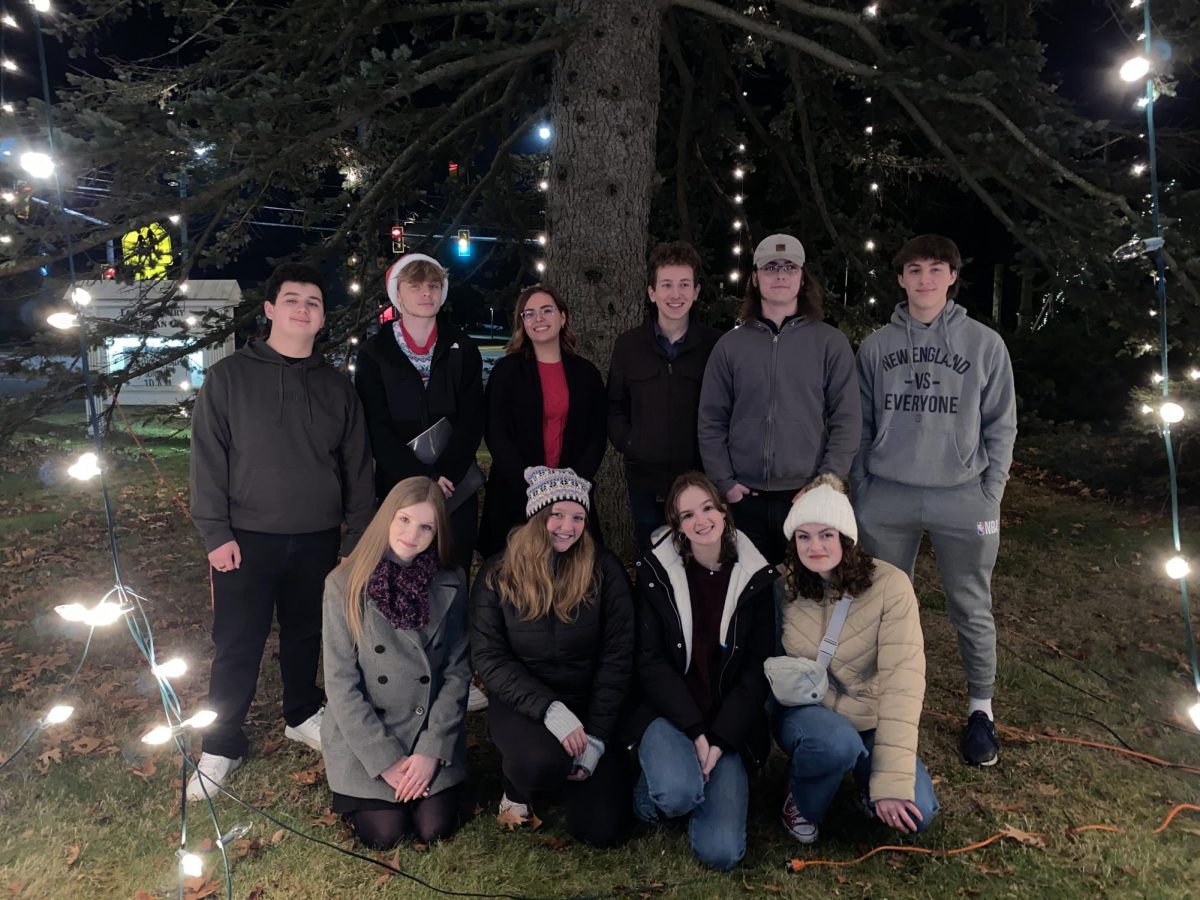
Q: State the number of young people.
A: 10